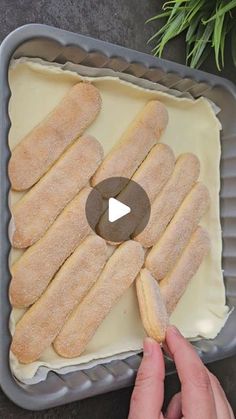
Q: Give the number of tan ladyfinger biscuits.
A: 11